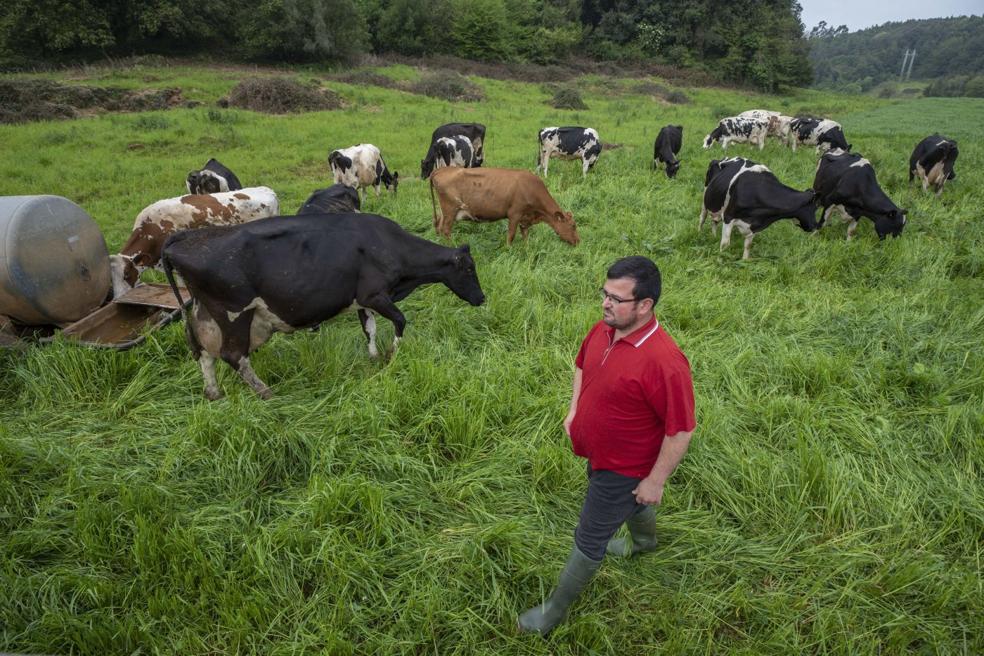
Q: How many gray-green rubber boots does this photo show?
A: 2